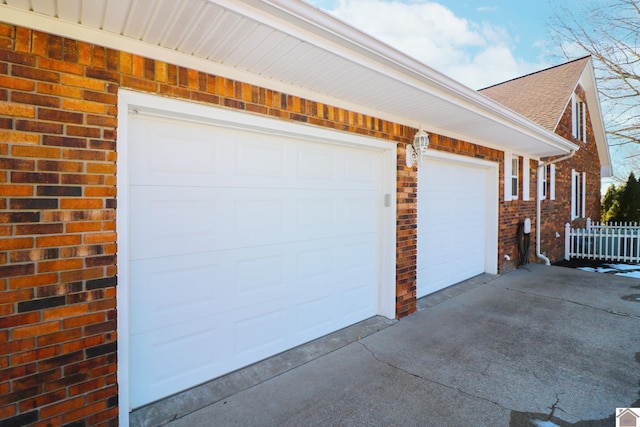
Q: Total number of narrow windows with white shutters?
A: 4